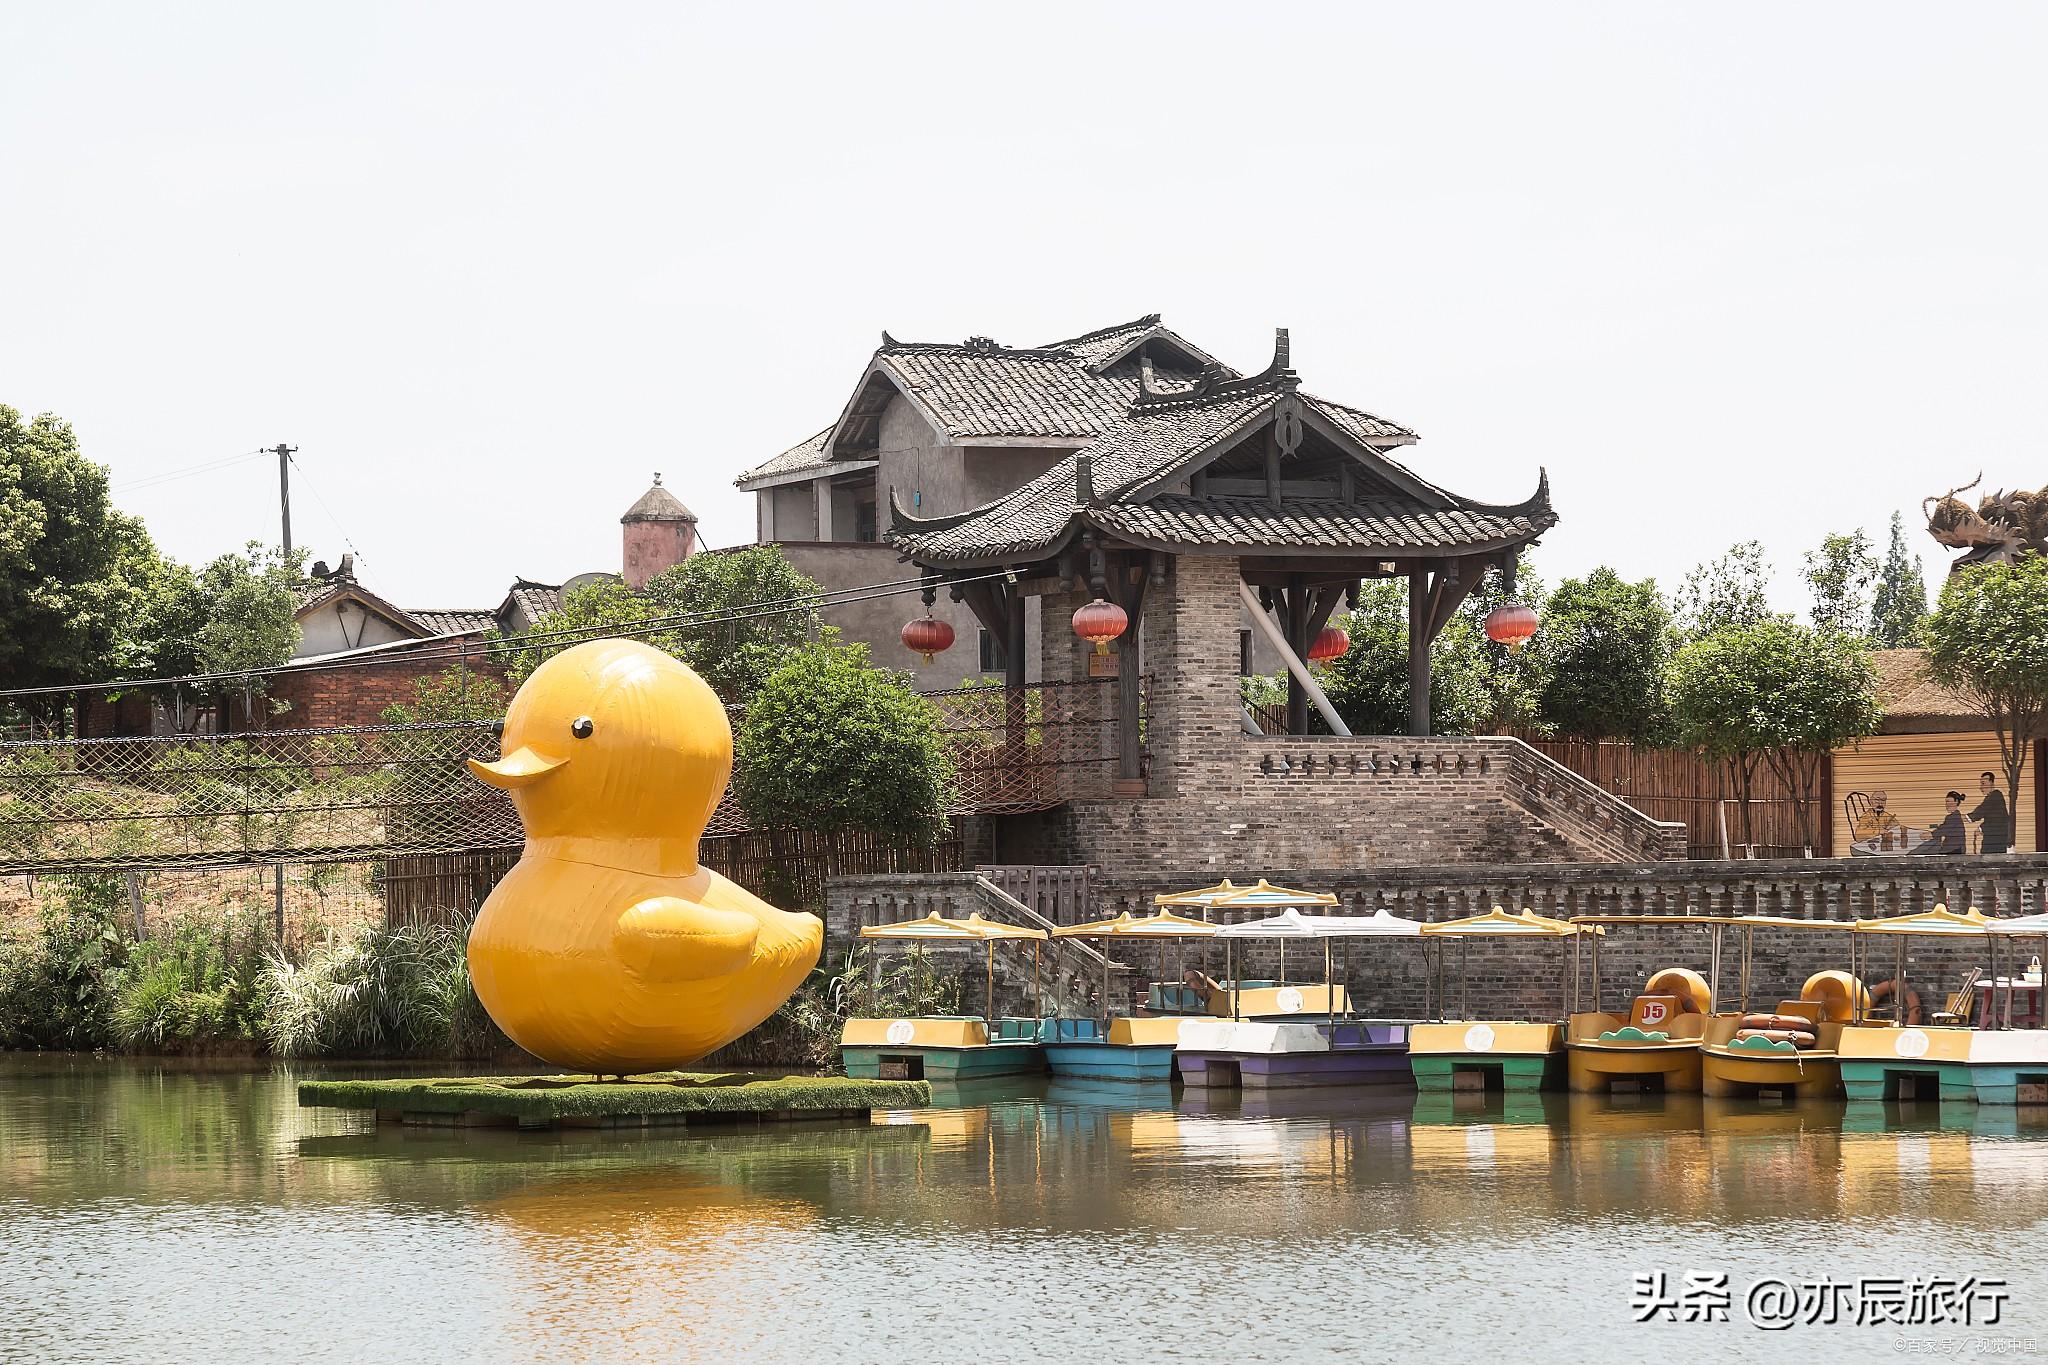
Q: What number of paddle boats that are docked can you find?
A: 9